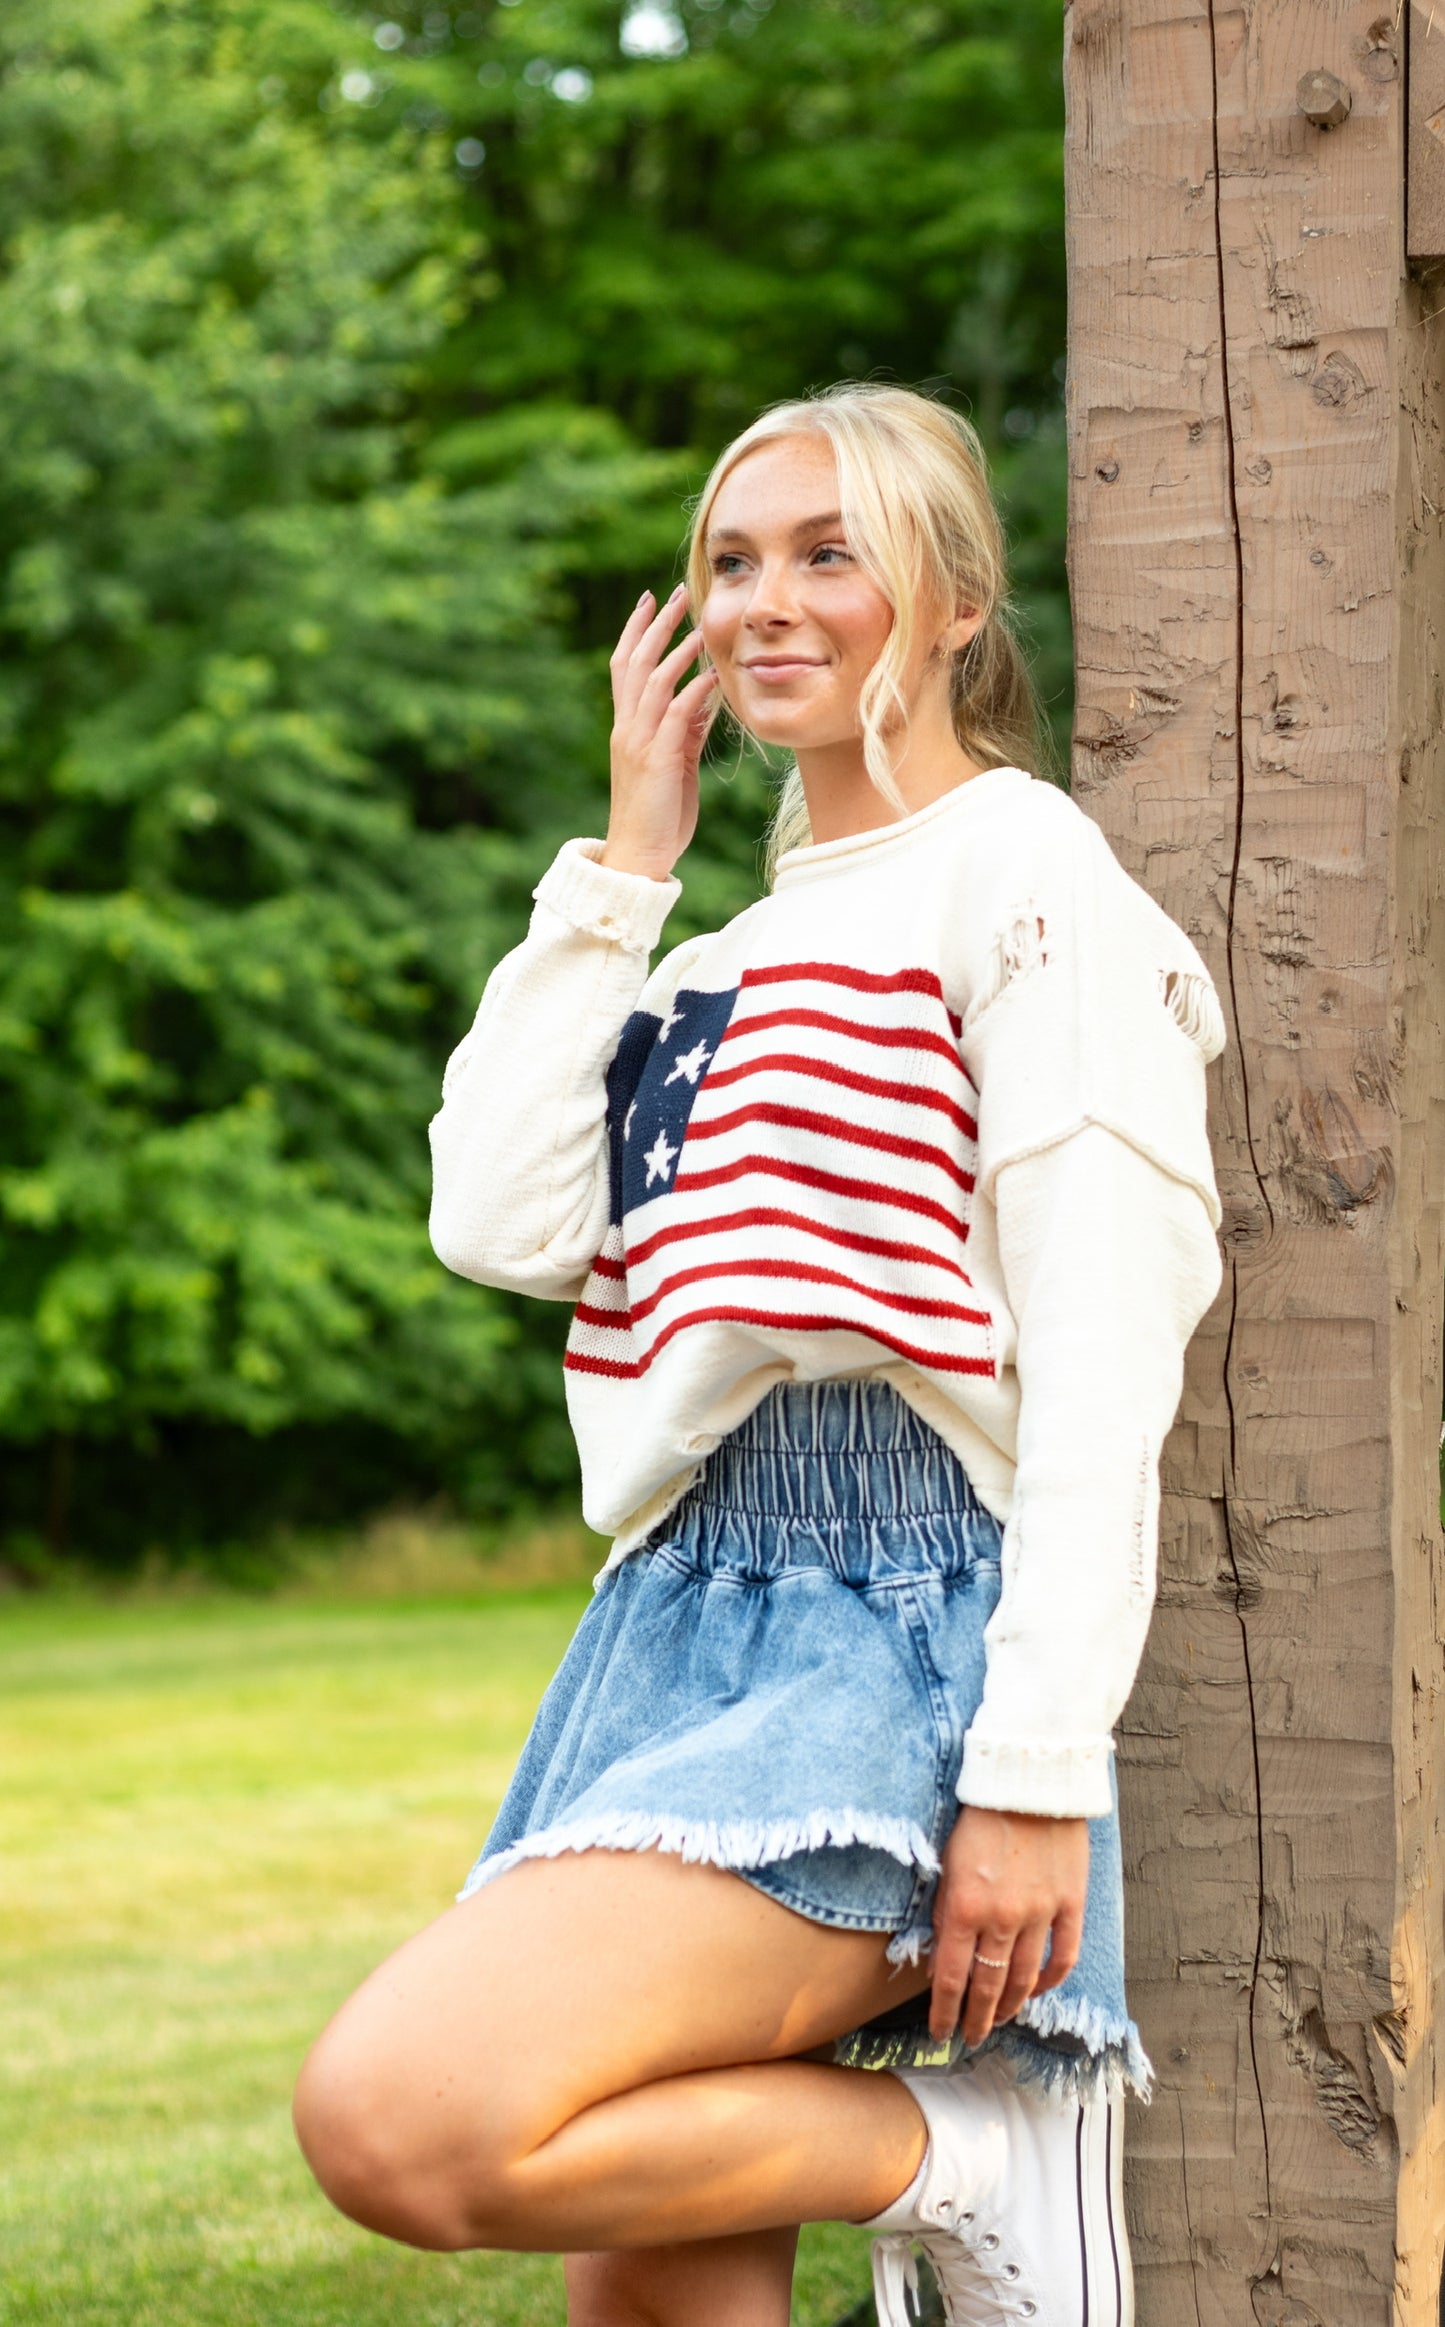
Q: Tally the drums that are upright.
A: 0